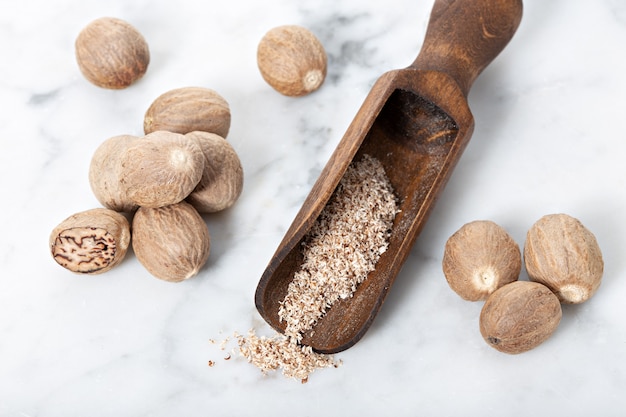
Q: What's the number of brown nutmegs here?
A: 11